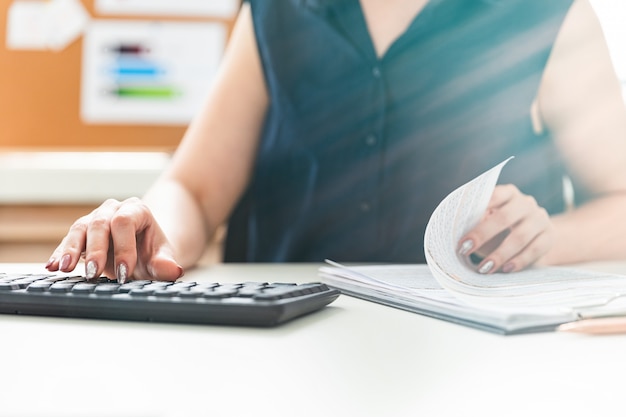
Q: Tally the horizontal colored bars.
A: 3